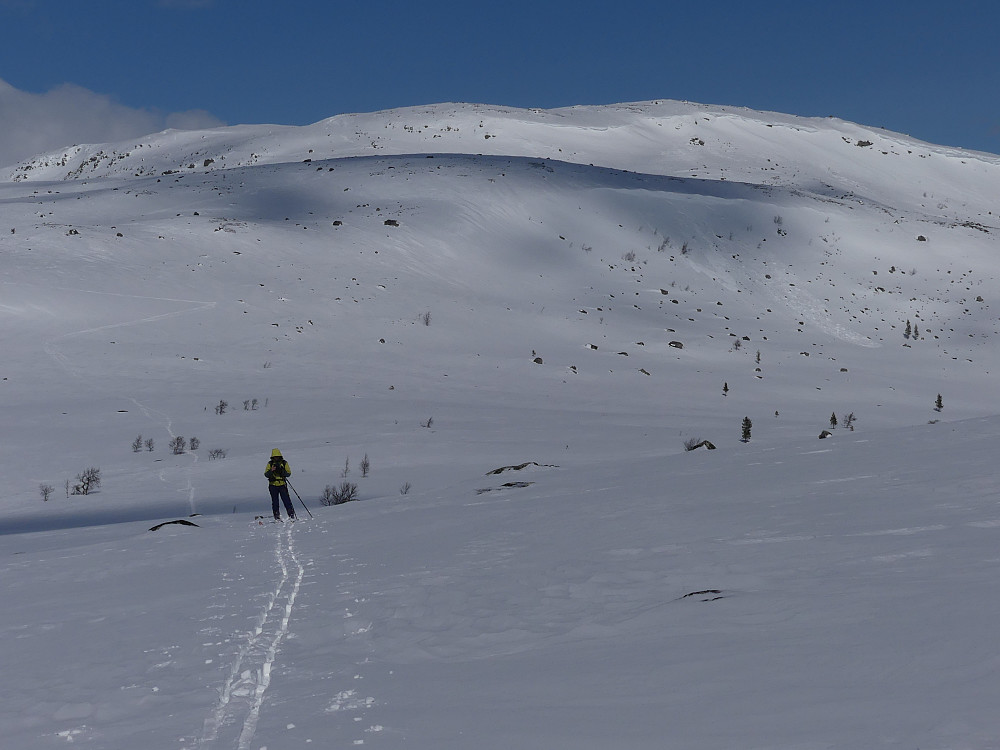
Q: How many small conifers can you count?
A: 8